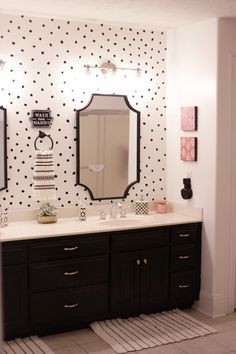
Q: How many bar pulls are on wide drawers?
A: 3